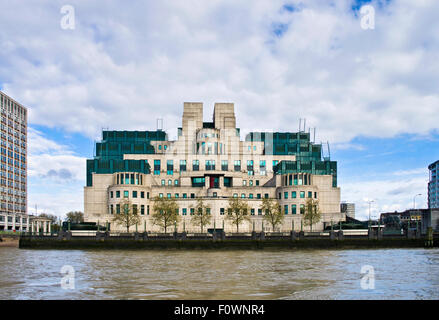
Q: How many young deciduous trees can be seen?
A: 6